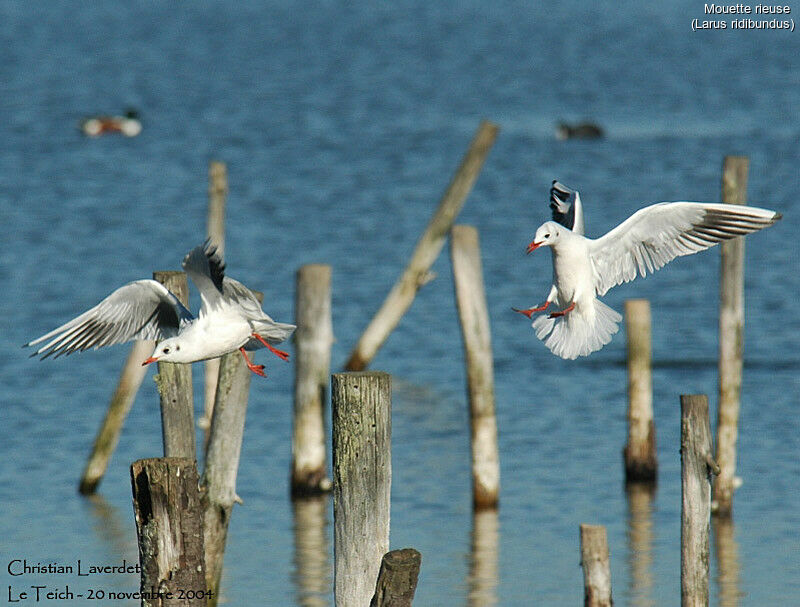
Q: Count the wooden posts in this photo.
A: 14